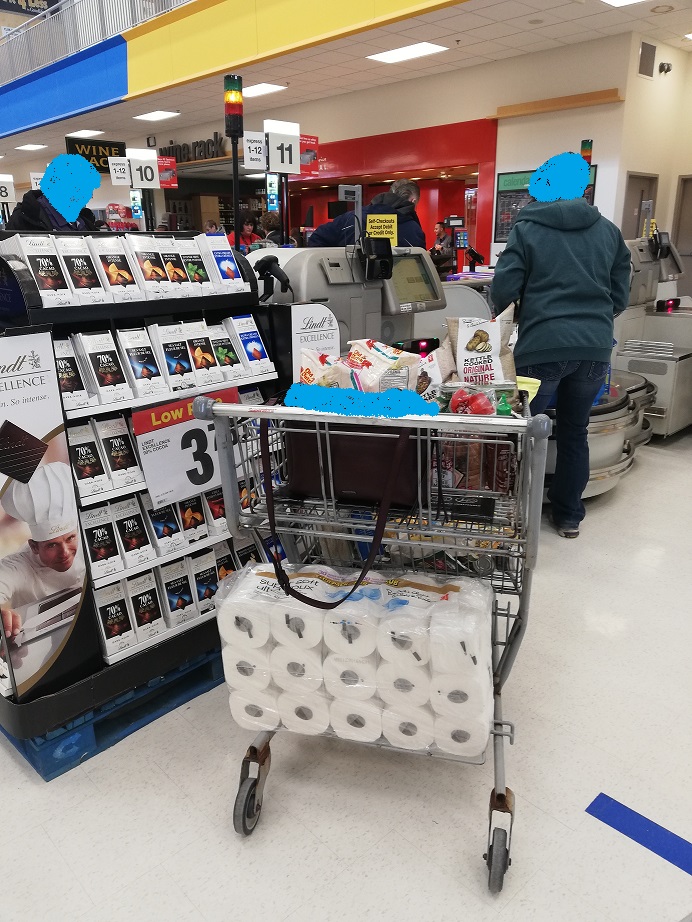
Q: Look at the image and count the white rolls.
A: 15